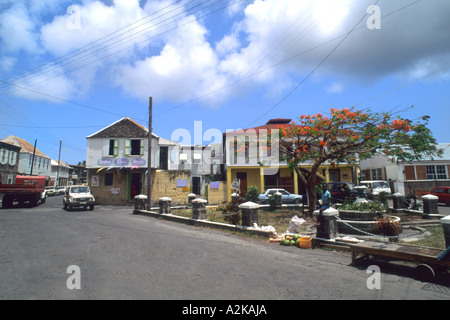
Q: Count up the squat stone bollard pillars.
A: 11